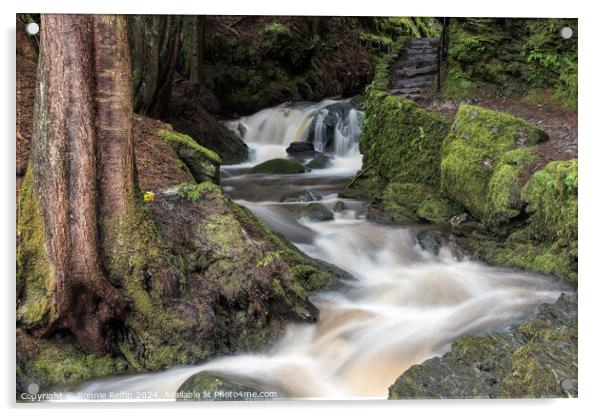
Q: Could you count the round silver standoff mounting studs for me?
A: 4